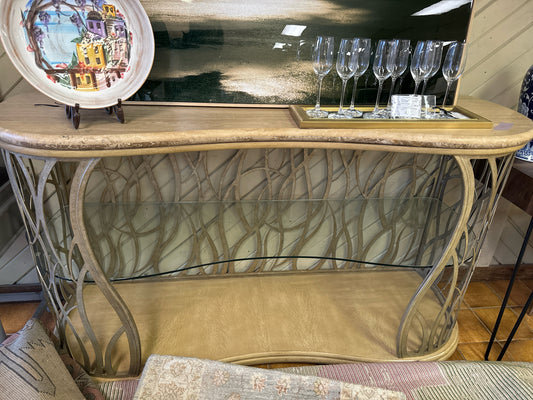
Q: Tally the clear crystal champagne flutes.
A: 8